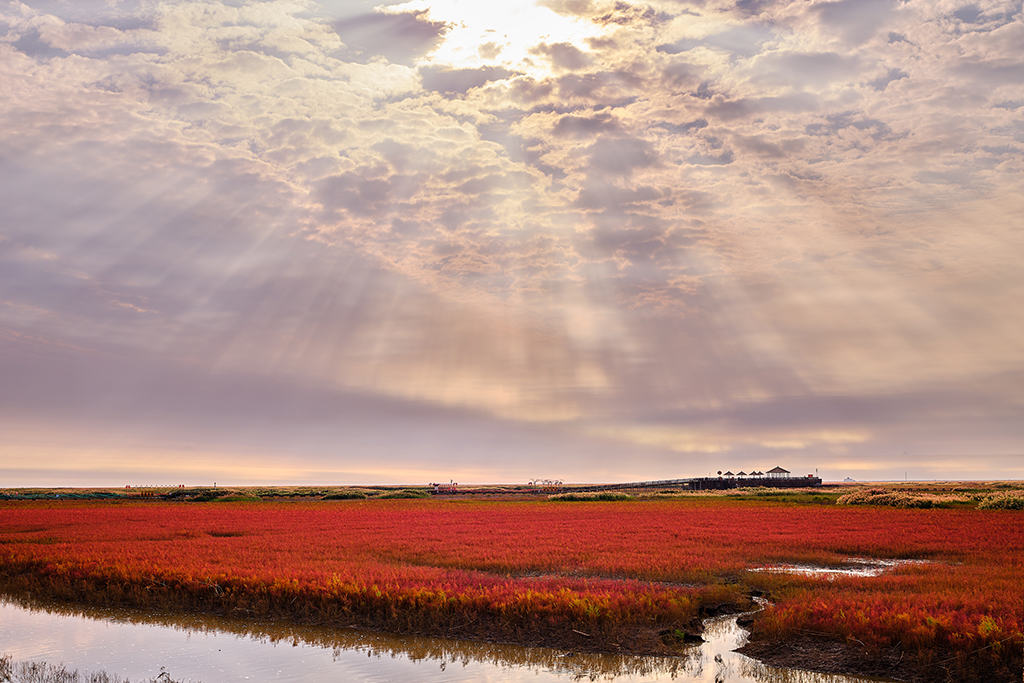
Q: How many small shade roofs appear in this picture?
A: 4